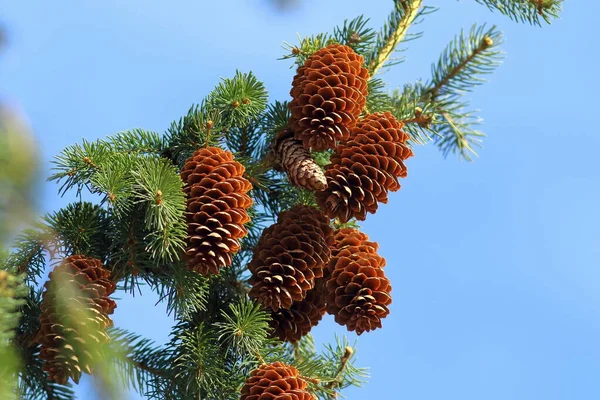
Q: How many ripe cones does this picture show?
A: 8